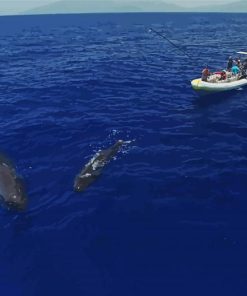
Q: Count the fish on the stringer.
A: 0